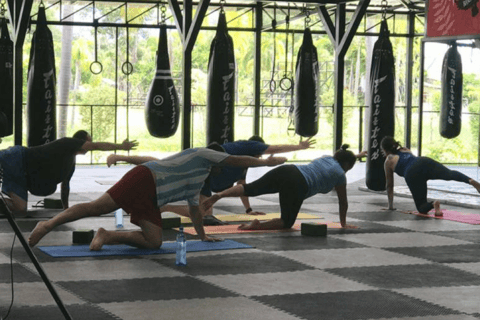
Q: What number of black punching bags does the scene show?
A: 7